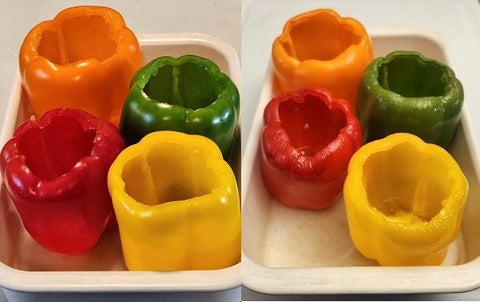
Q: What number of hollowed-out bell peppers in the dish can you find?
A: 4